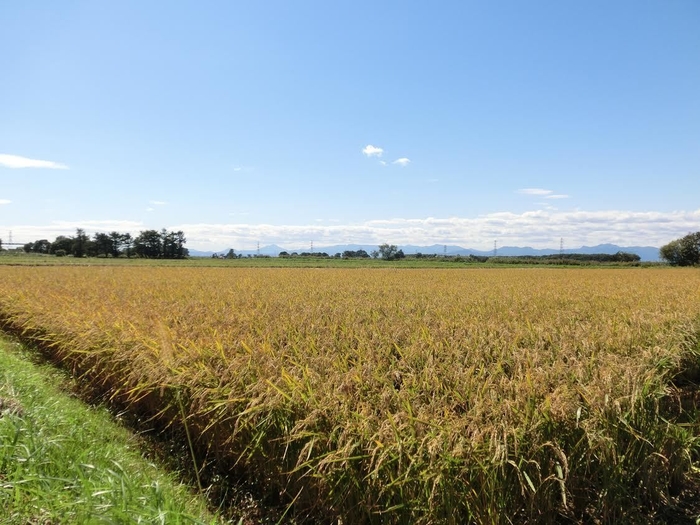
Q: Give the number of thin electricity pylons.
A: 6